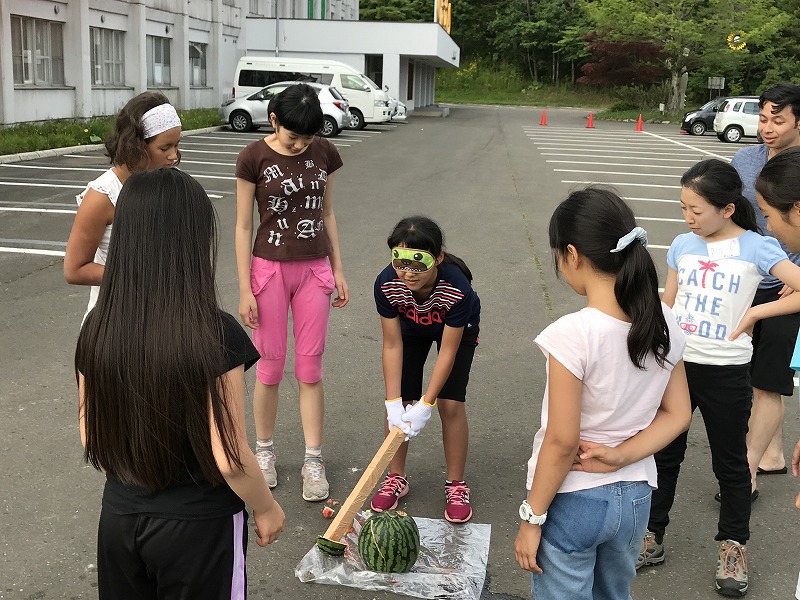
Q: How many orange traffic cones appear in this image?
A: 3